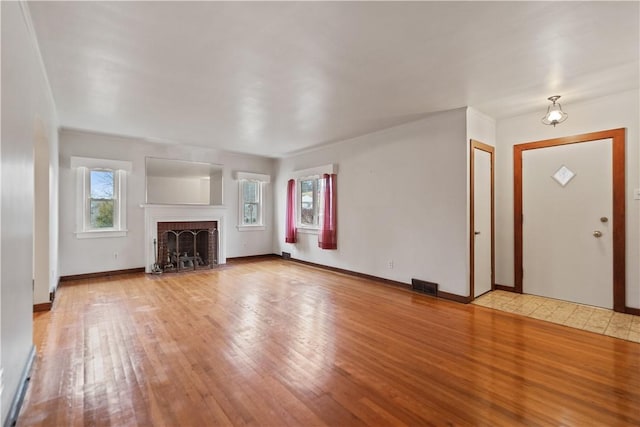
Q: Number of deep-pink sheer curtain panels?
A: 2